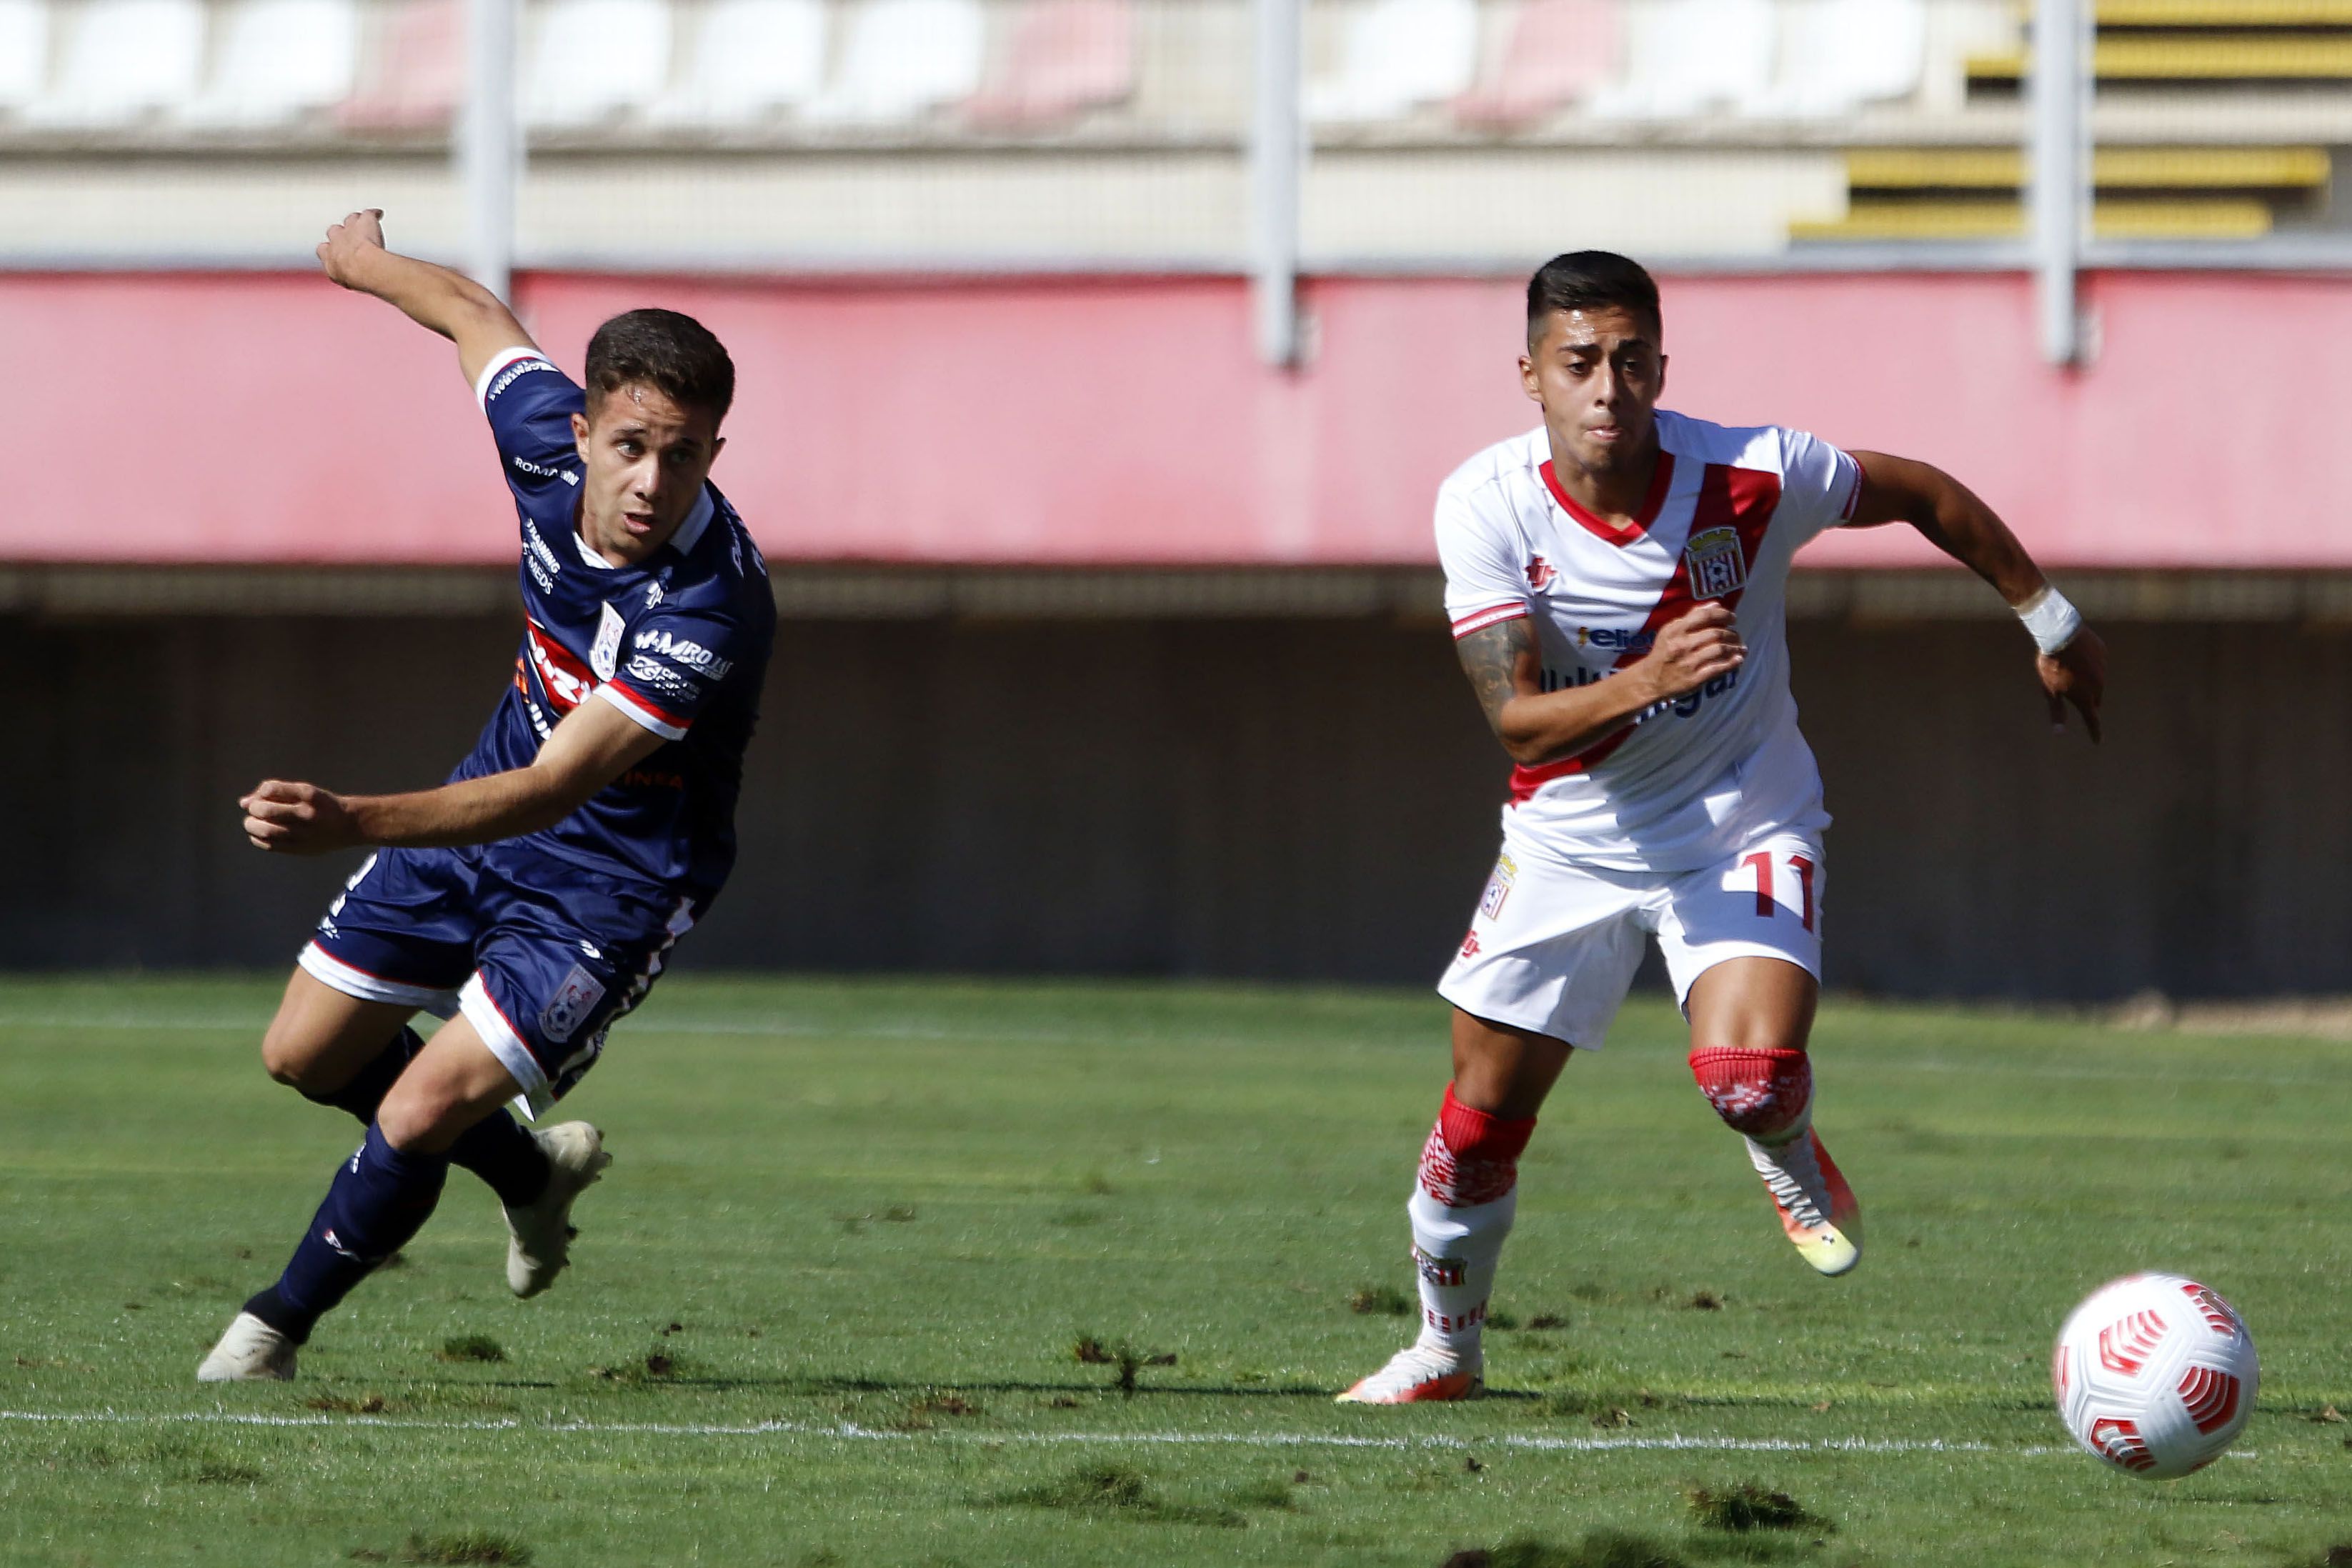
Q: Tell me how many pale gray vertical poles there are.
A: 3